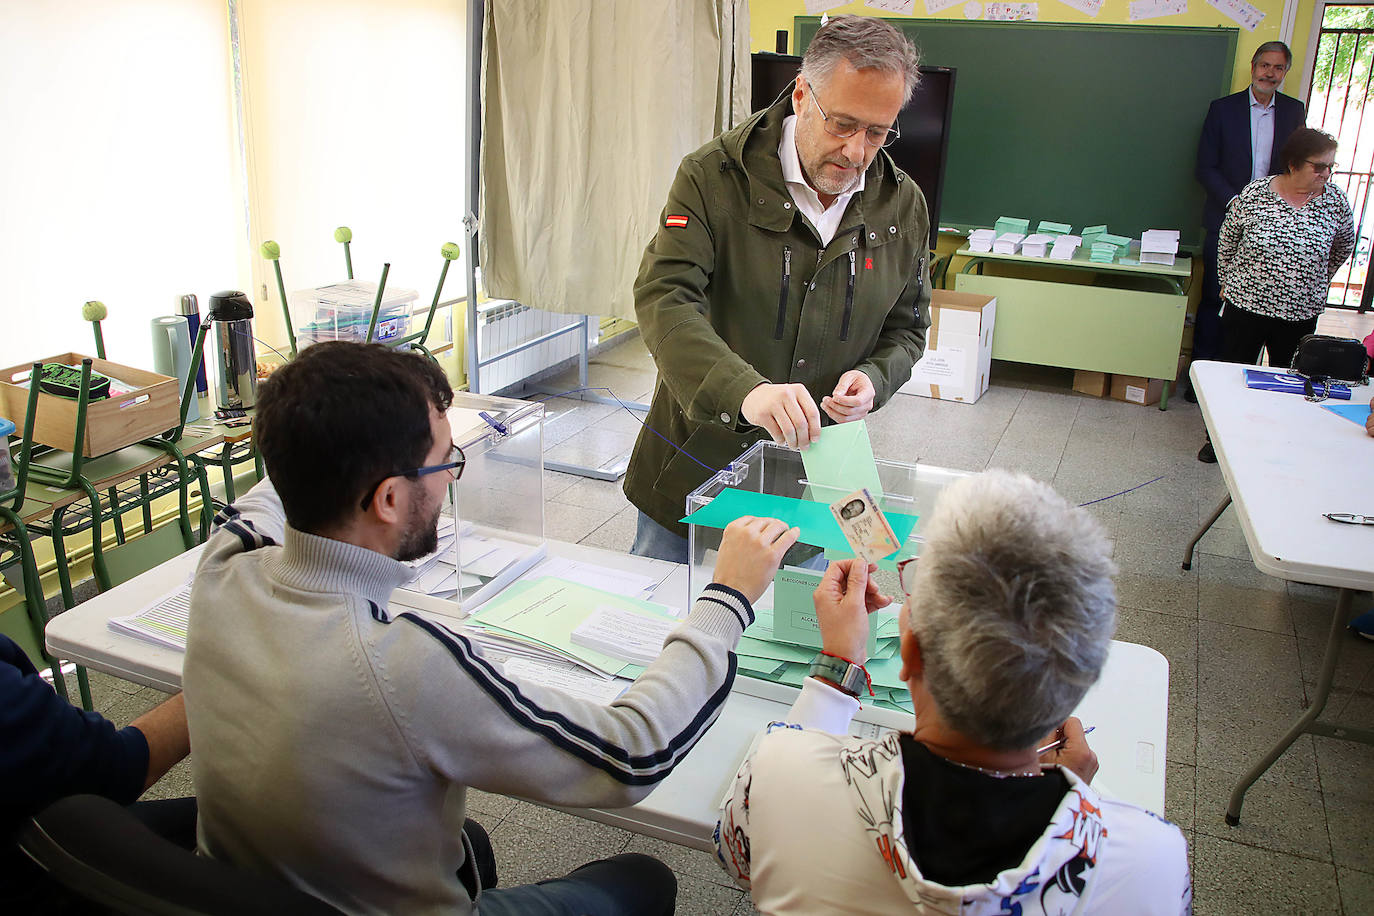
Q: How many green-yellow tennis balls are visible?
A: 4